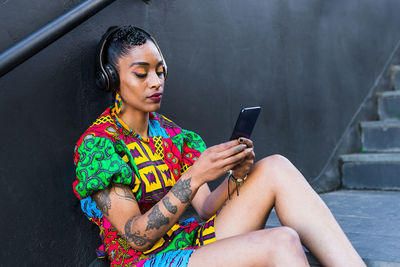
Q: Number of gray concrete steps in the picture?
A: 4